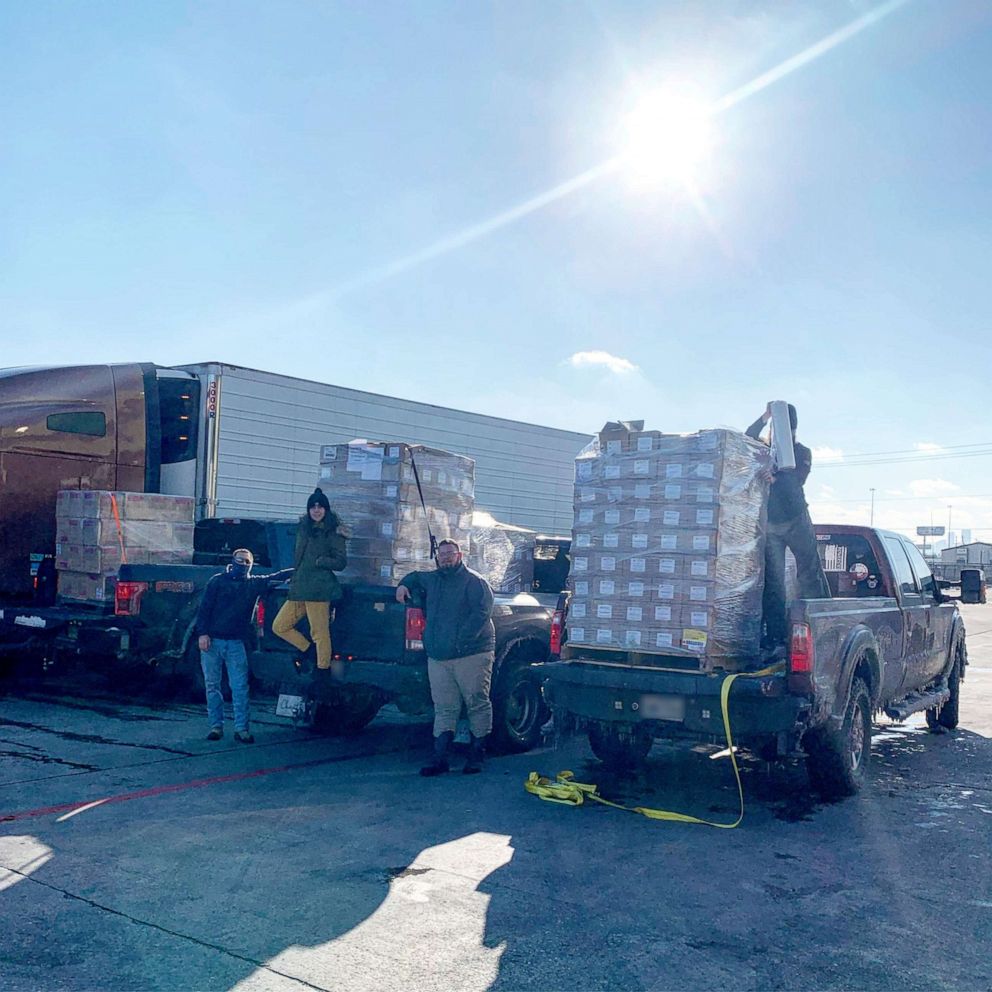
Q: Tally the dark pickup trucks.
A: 3